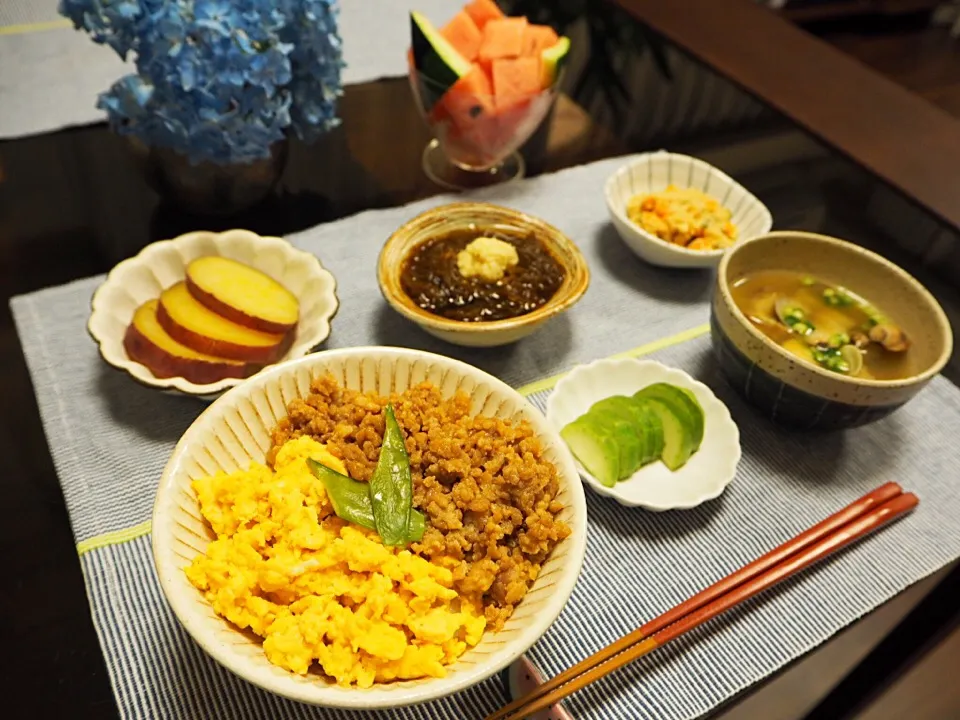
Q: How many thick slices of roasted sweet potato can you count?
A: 3